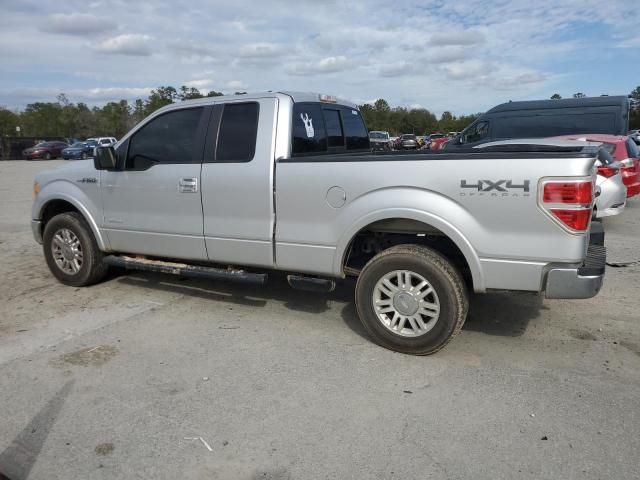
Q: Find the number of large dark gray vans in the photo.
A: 1